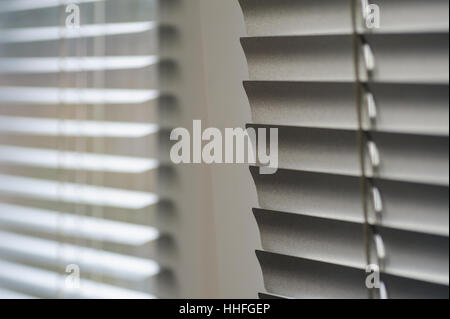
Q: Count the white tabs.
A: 7